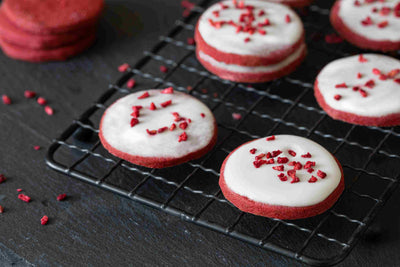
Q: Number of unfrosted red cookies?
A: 3